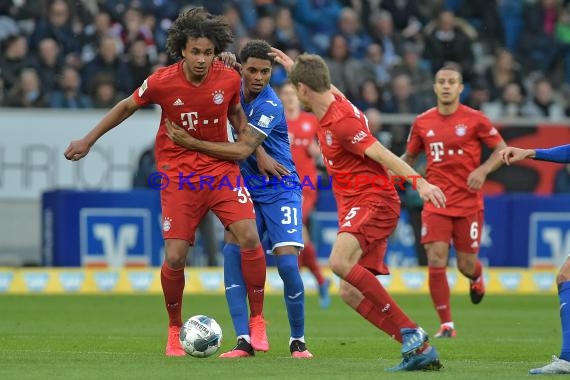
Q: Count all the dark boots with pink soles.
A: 2